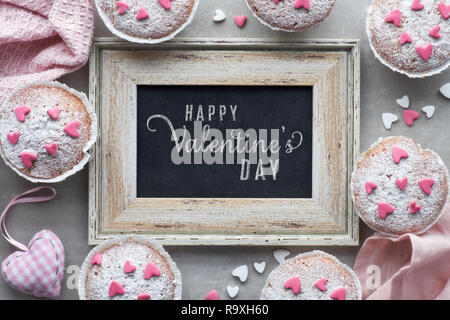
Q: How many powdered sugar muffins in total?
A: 7